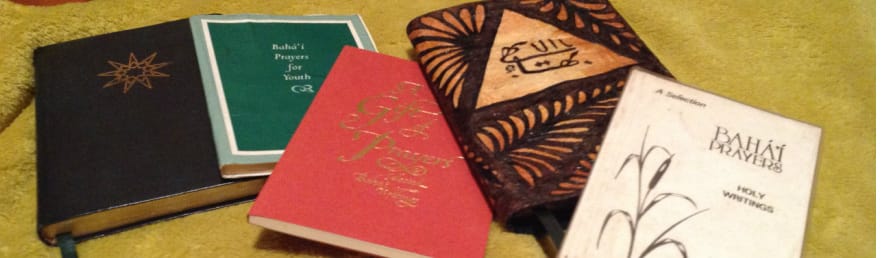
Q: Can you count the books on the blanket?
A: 5